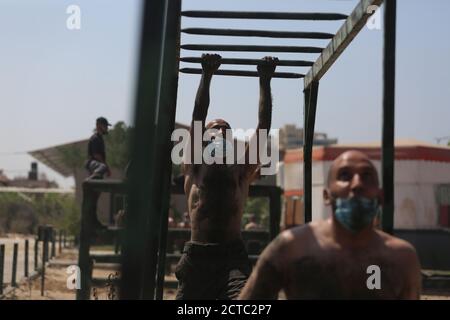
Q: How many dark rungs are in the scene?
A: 5